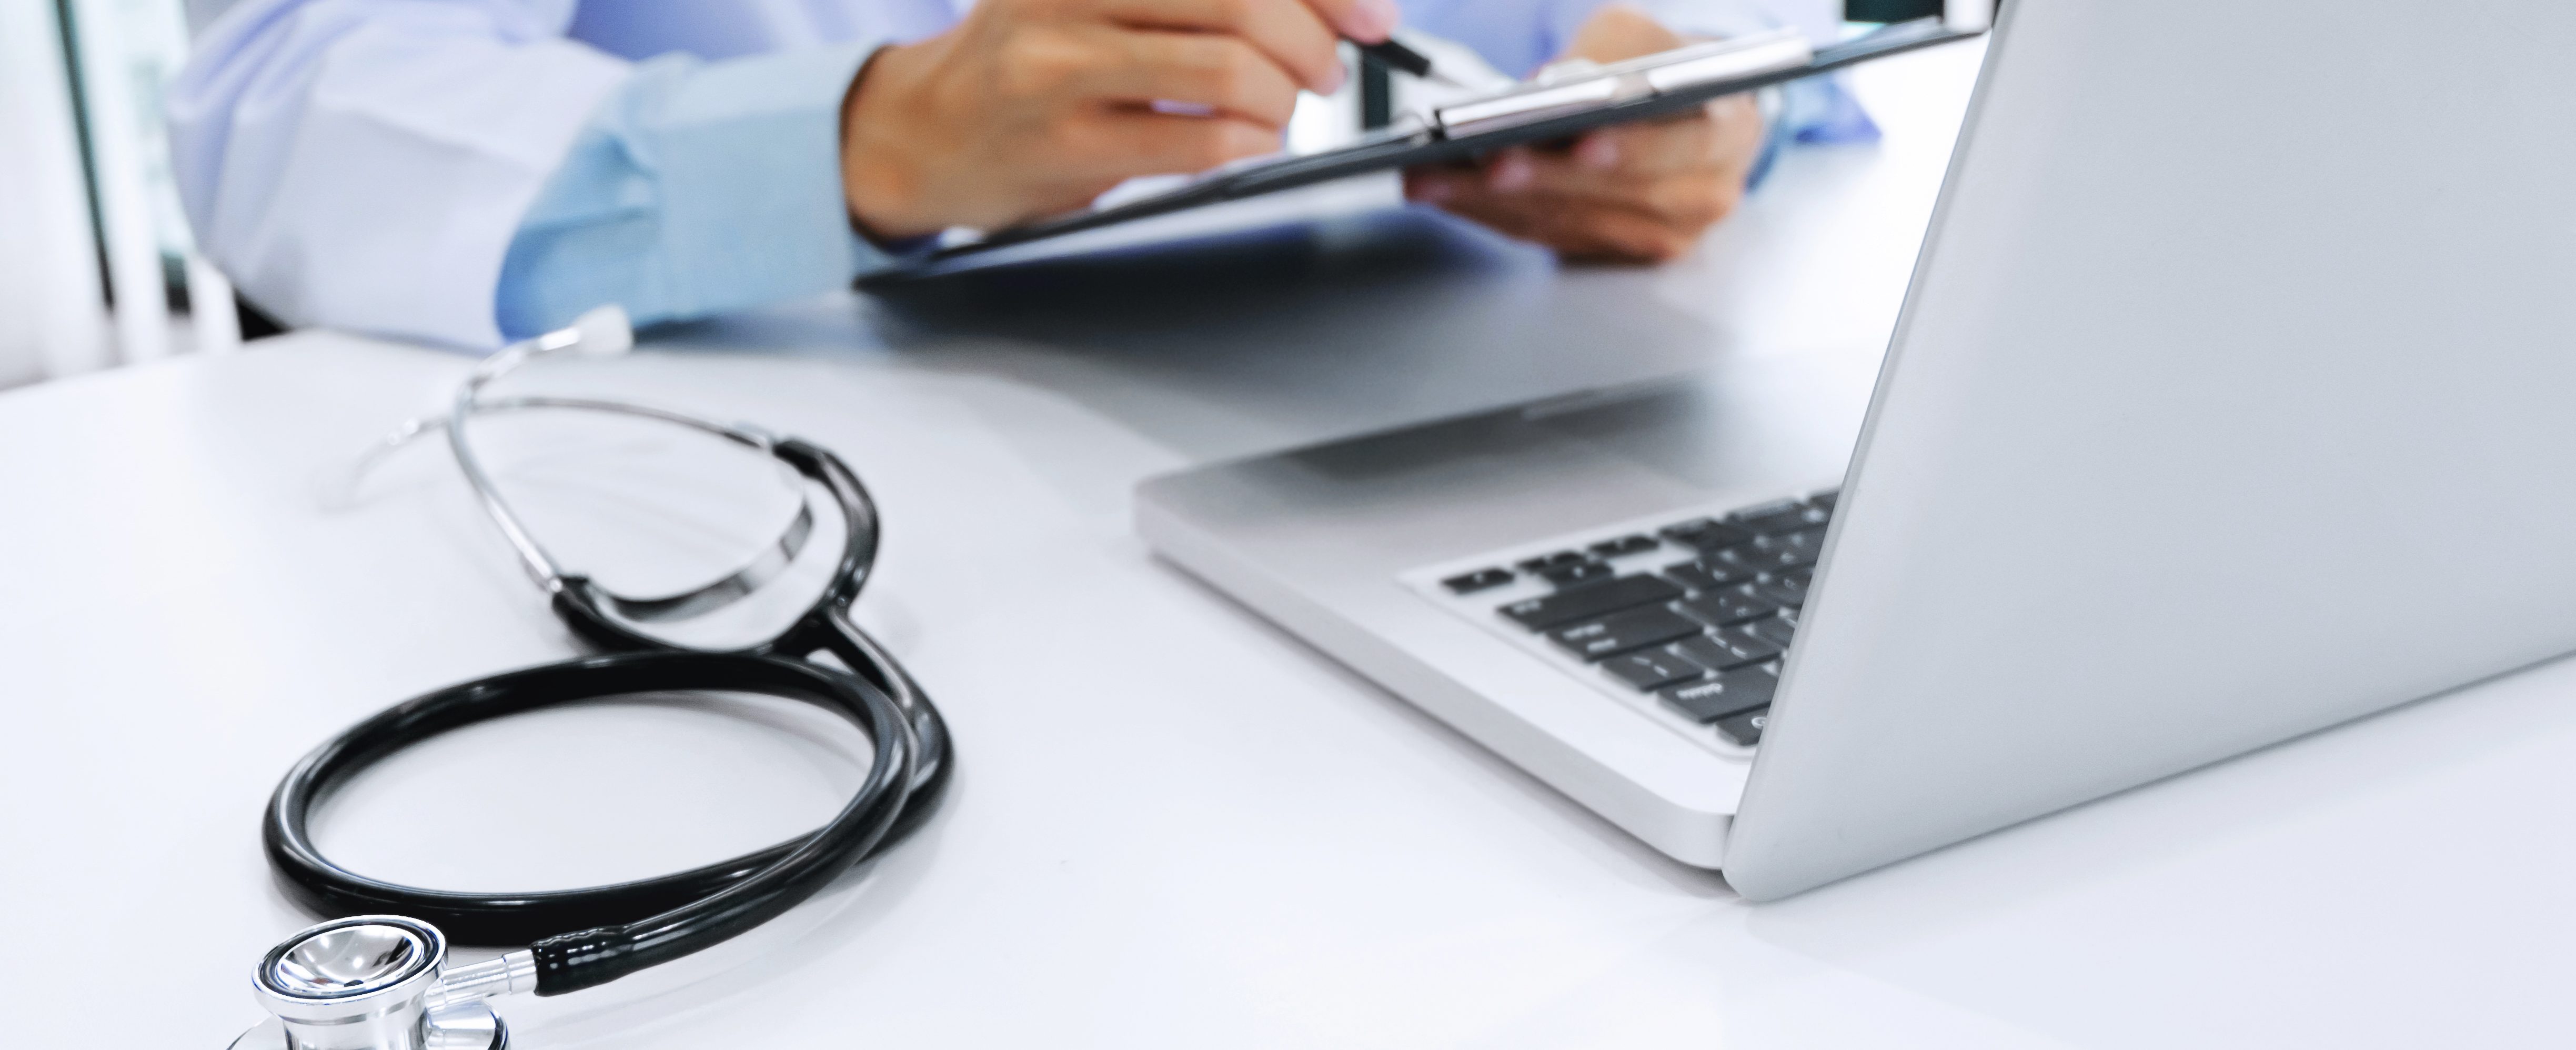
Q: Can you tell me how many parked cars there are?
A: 0